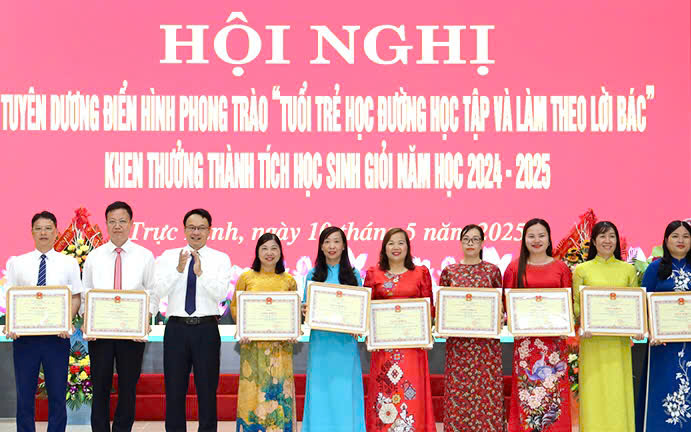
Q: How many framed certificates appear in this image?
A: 9